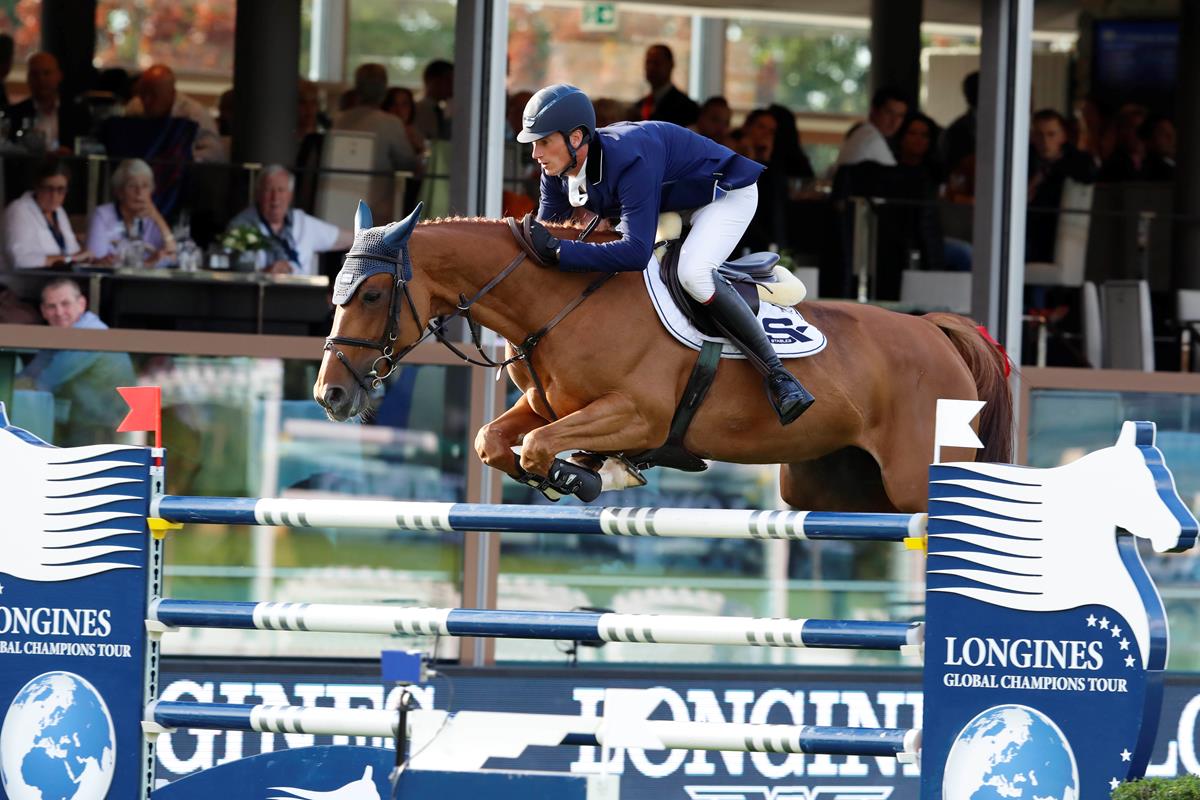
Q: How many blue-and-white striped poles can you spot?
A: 3